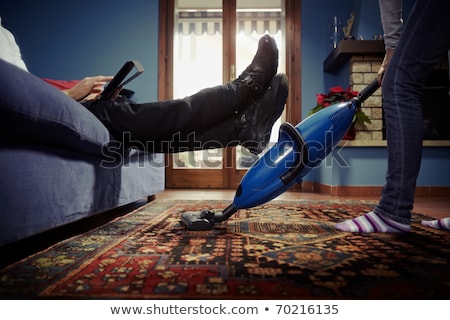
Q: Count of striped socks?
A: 2